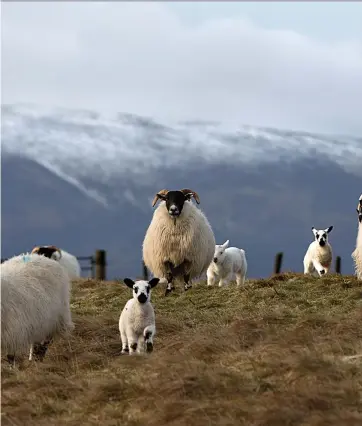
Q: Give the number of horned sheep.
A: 2